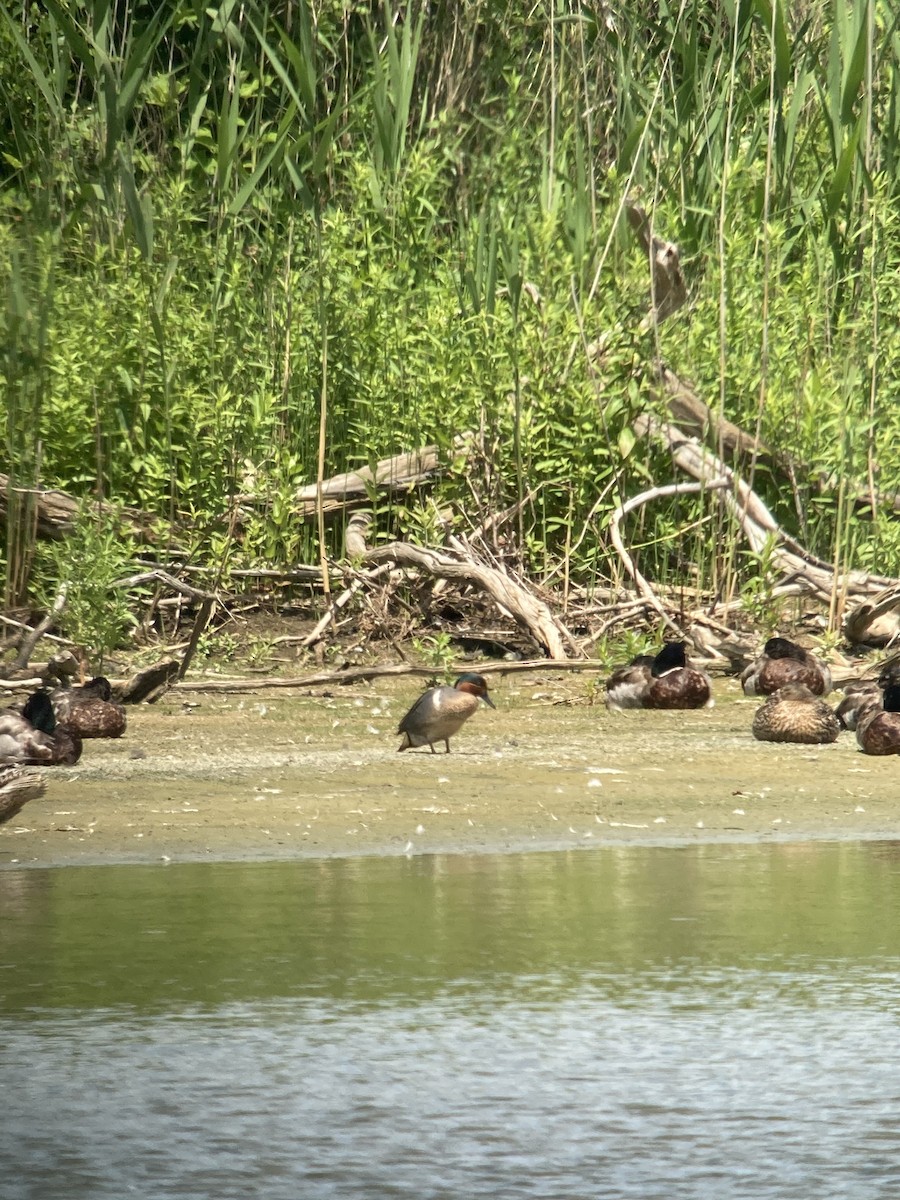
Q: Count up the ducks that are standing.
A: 1